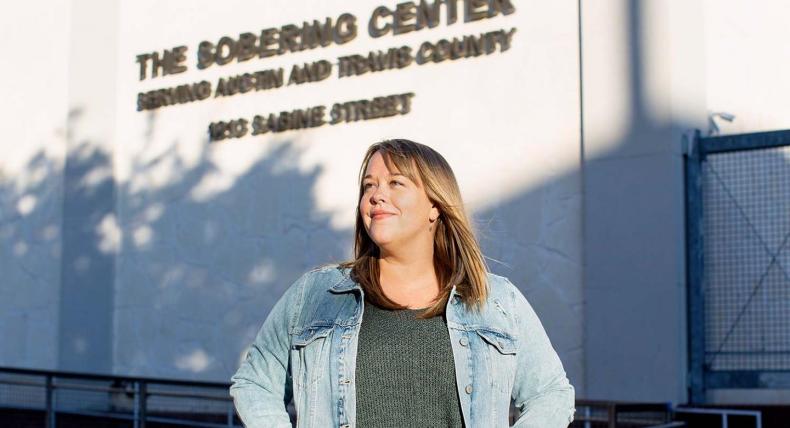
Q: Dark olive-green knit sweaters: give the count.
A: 1